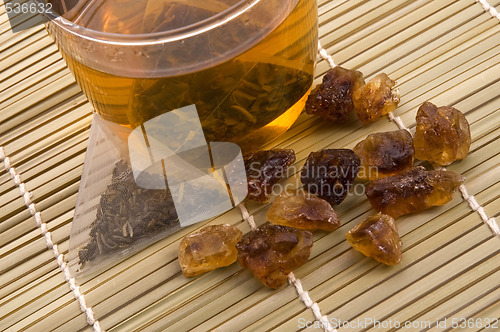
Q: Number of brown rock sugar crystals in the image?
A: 11